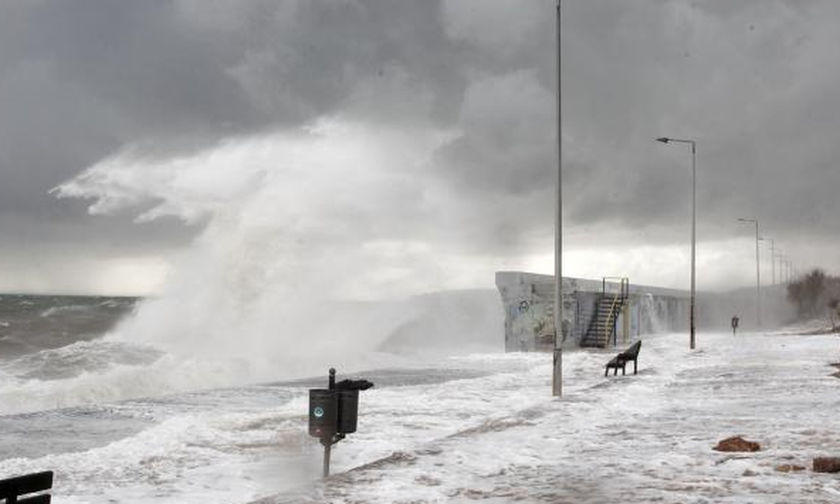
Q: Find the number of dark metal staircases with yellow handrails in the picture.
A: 1